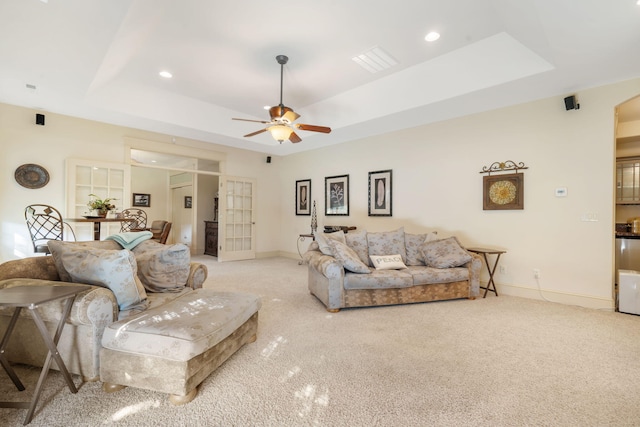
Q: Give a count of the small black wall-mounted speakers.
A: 3